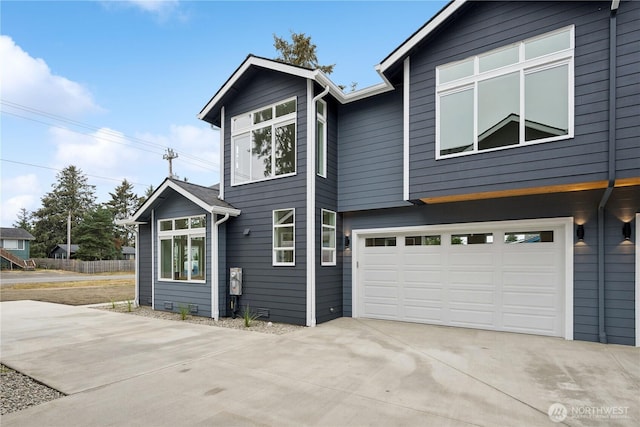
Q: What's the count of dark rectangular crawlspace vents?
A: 3